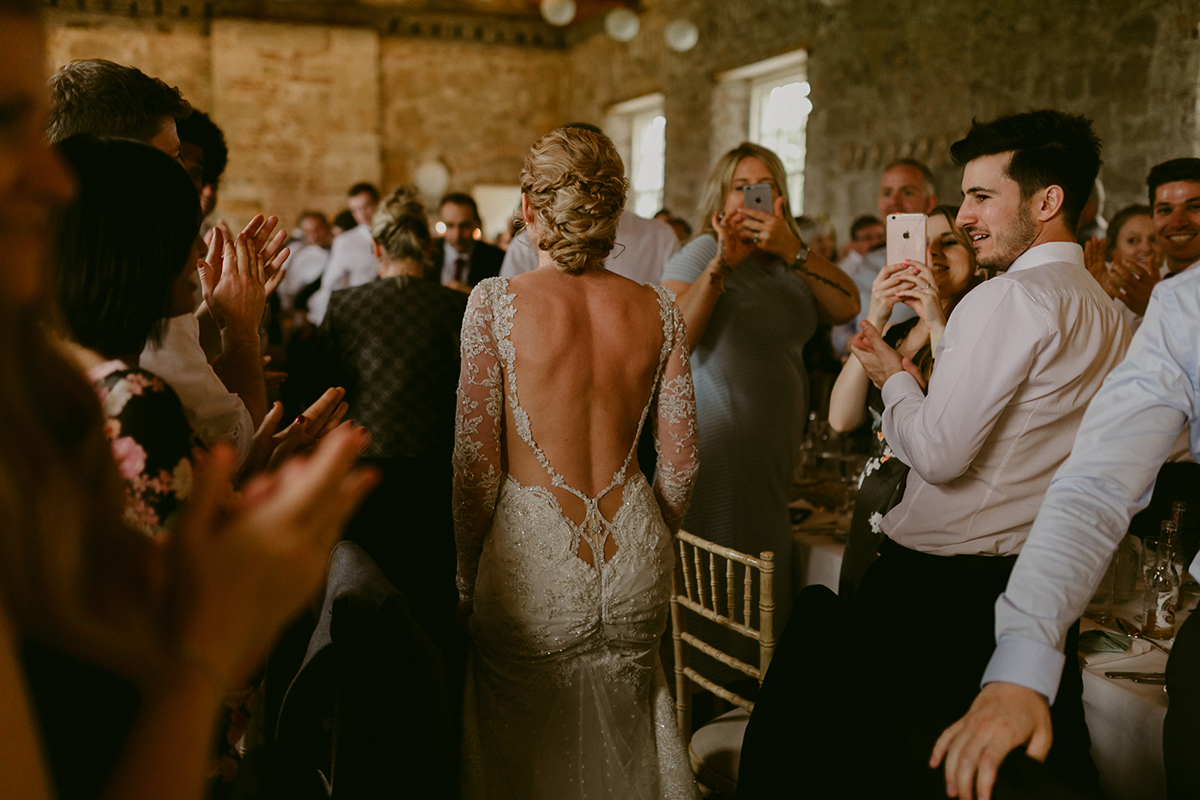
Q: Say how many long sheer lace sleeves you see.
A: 2